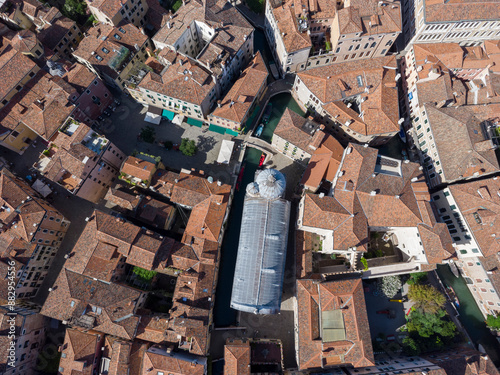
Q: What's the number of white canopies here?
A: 3